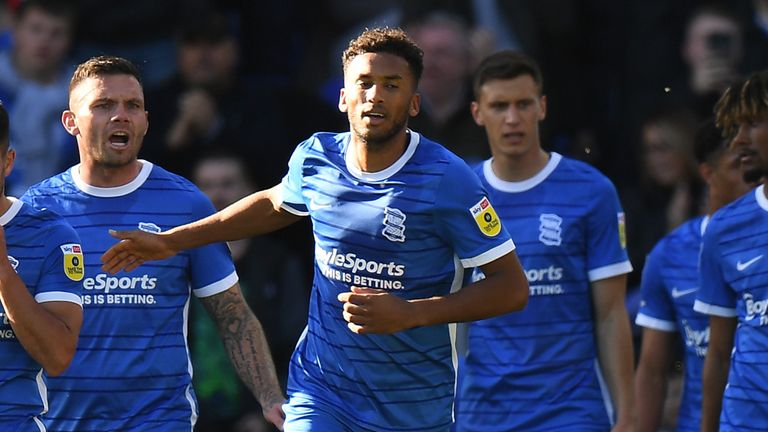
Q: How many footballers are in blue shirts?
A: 6